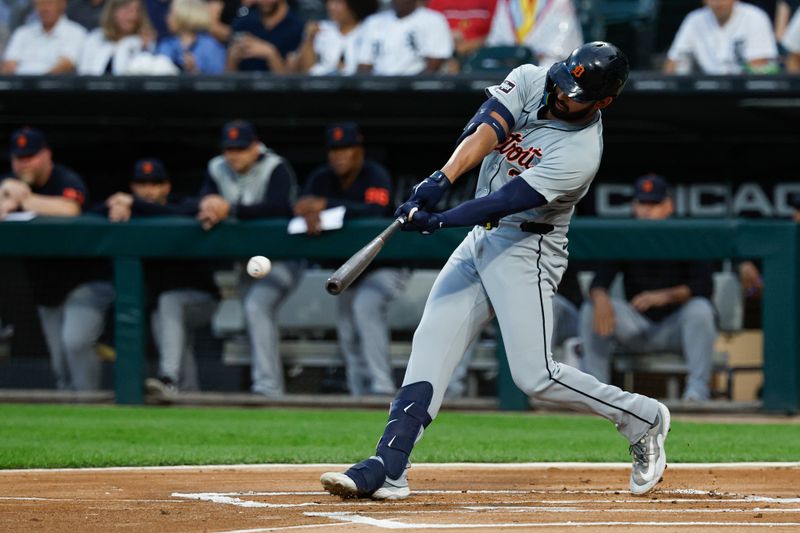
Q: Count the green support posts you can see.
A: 3